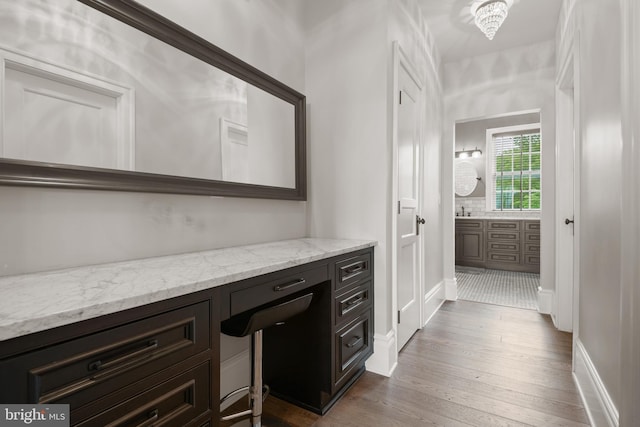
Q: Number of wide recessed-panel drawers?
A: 2